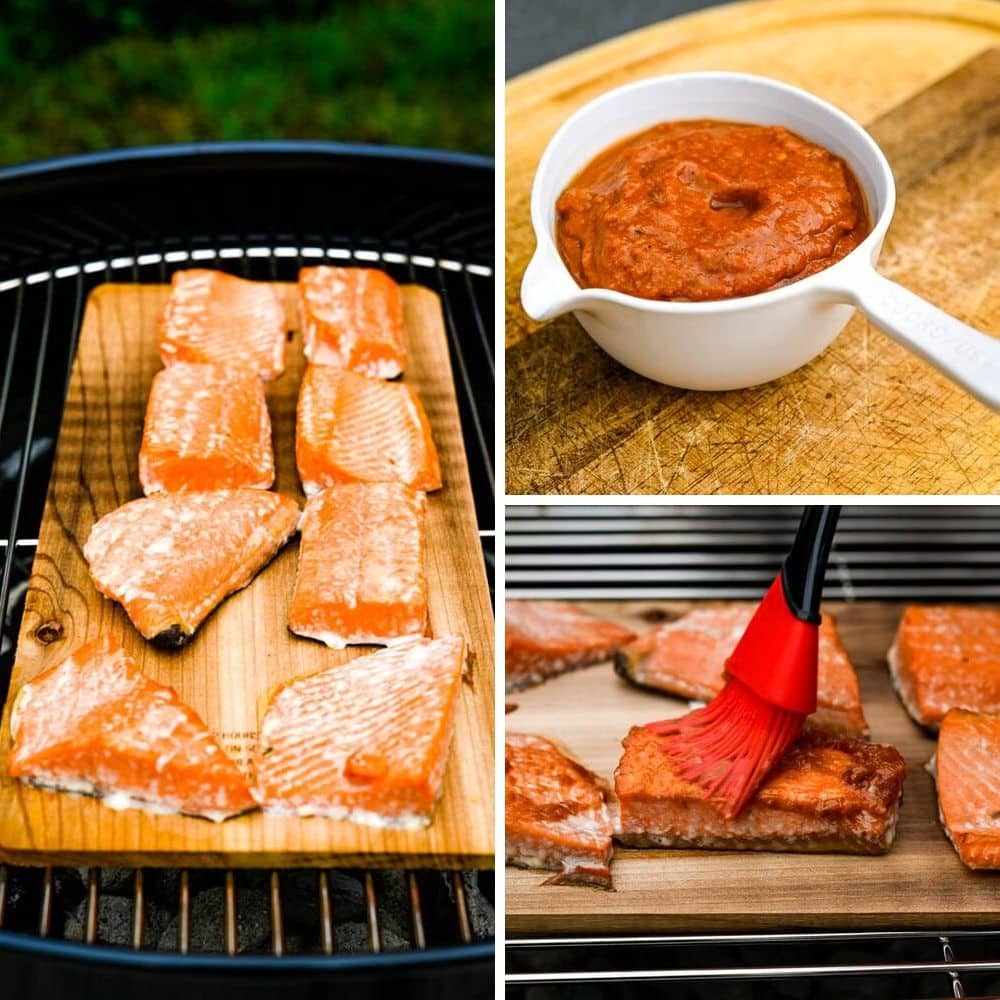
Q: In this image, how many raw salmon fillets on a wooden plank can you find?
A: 8